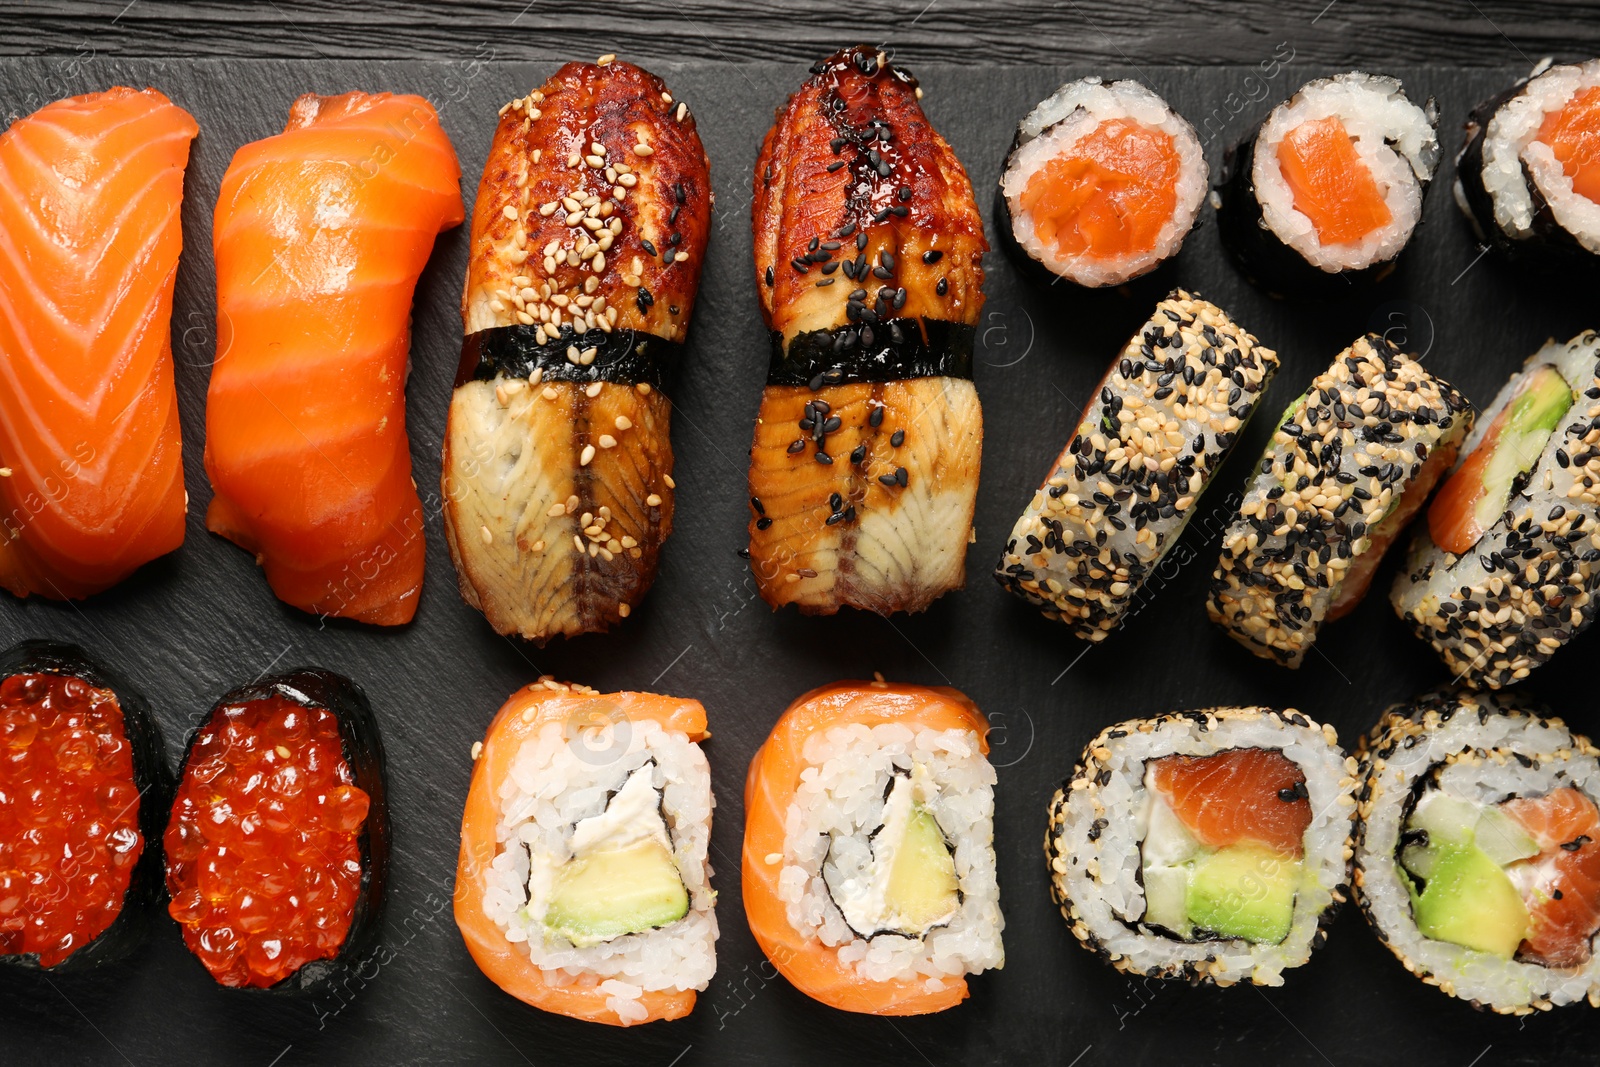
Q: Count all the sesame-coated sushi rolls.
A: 5